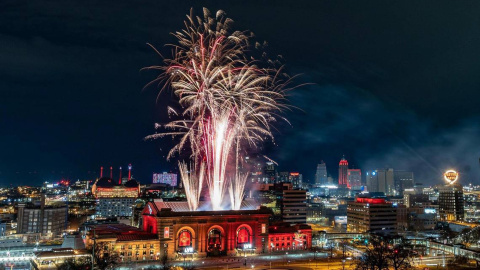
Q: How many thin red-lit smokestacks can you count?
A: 4